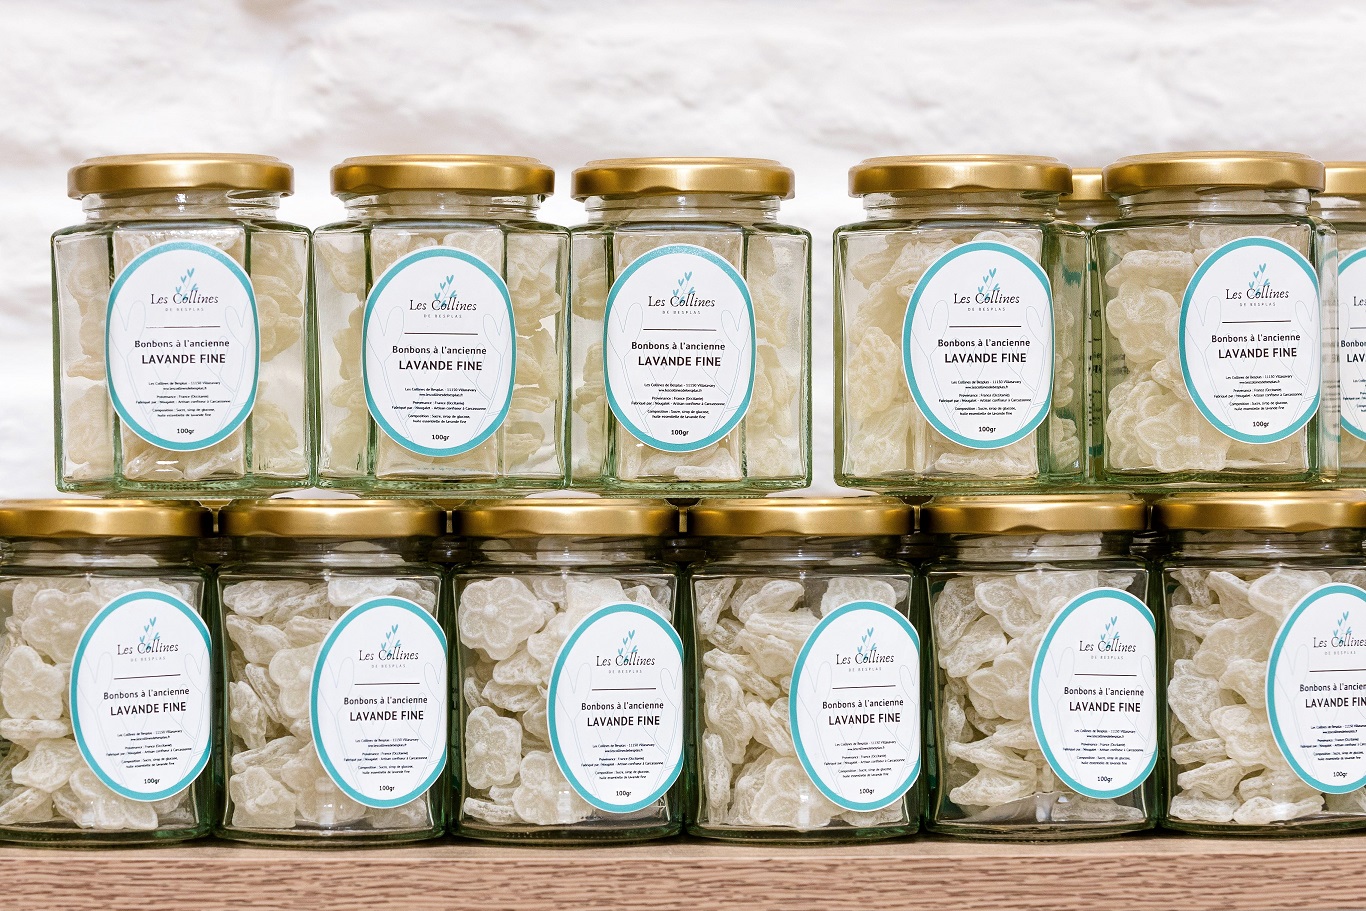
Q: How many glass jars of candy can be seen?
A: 13